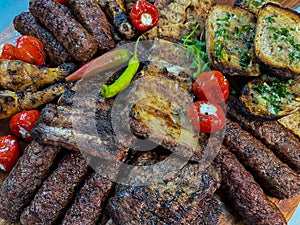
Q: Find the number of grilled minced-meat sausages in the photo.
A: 9